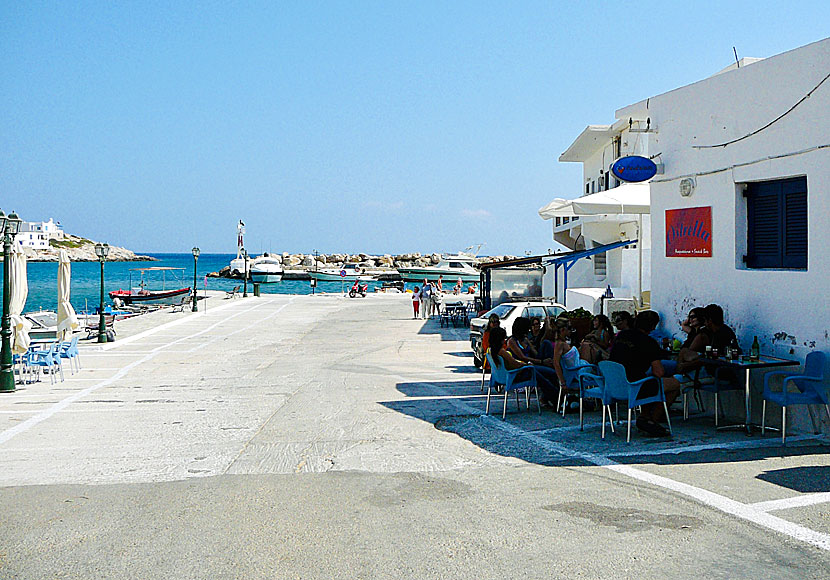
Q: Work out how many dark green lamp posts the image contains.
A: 4